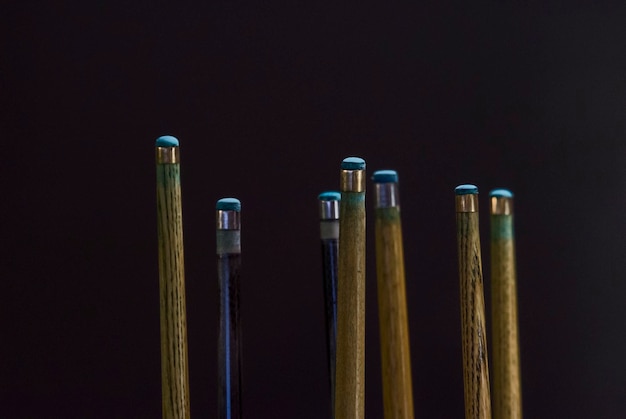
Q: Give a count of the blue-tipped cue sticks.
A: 7